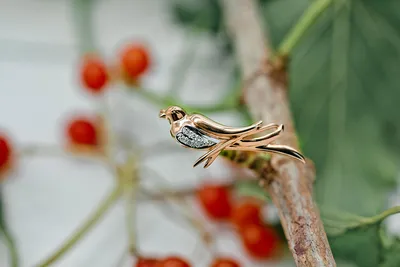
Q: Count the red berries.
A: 10